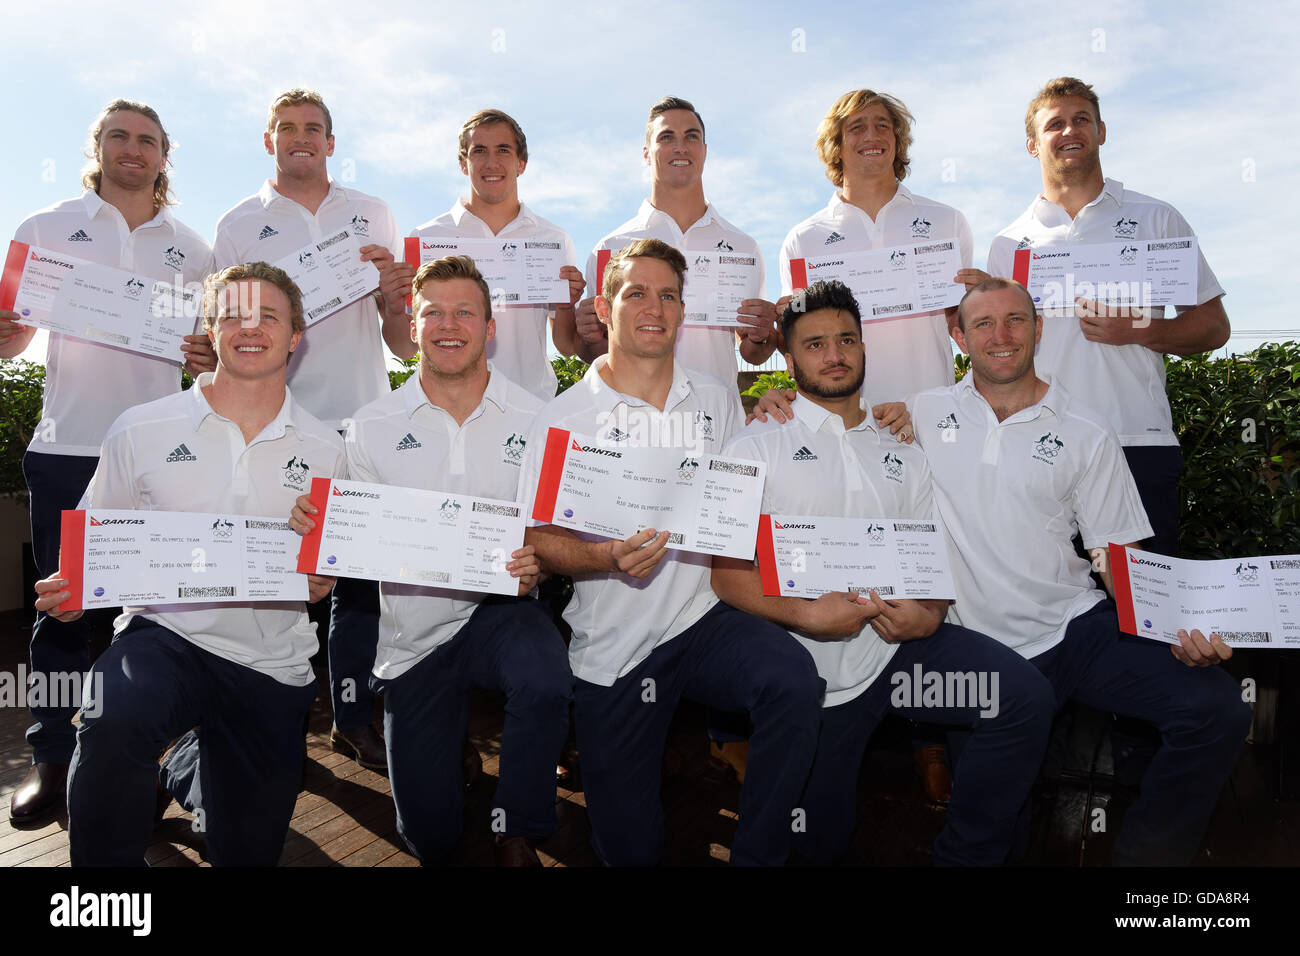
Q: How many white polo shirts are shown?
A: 11